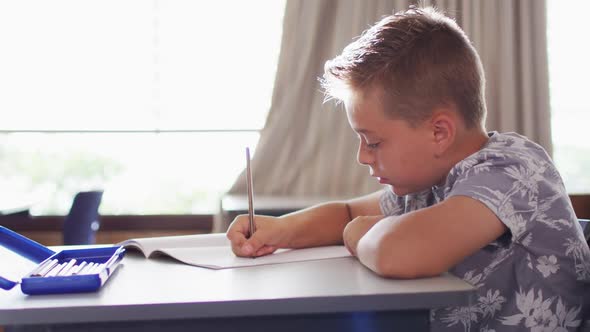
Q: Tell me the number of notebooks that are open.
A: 1